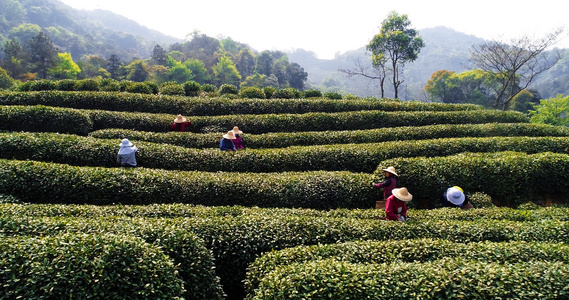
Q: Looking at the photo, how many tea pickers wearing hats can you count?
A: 7